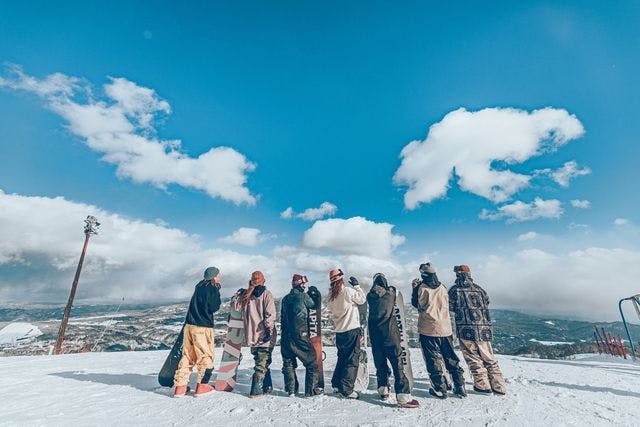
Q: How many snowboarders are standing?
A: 7